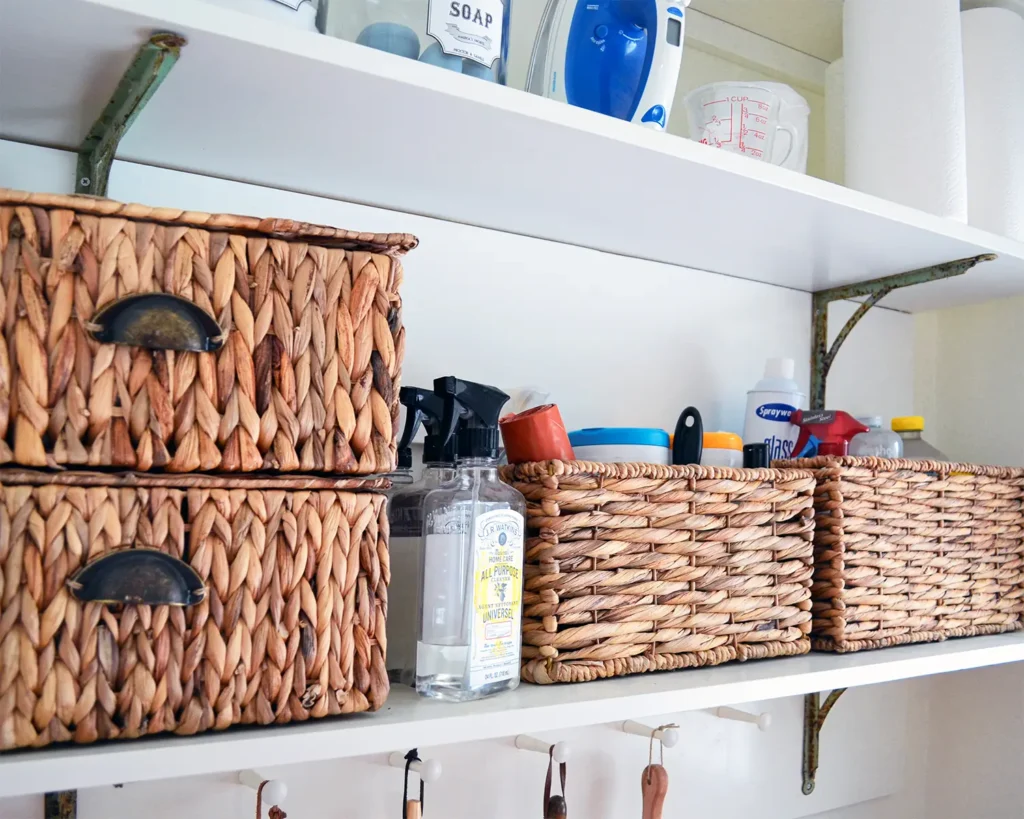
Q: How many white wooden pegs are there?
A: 5